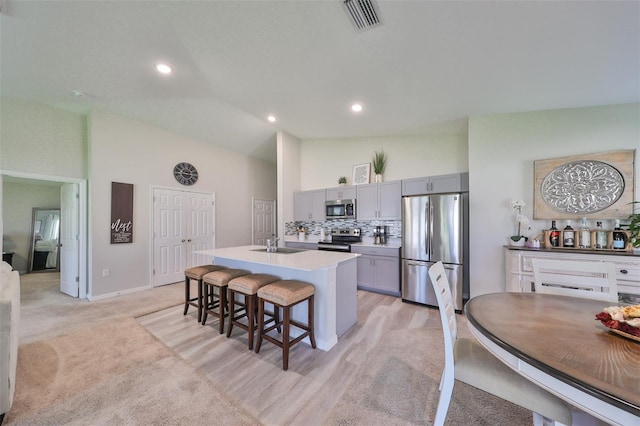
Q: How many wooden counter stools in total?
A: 4